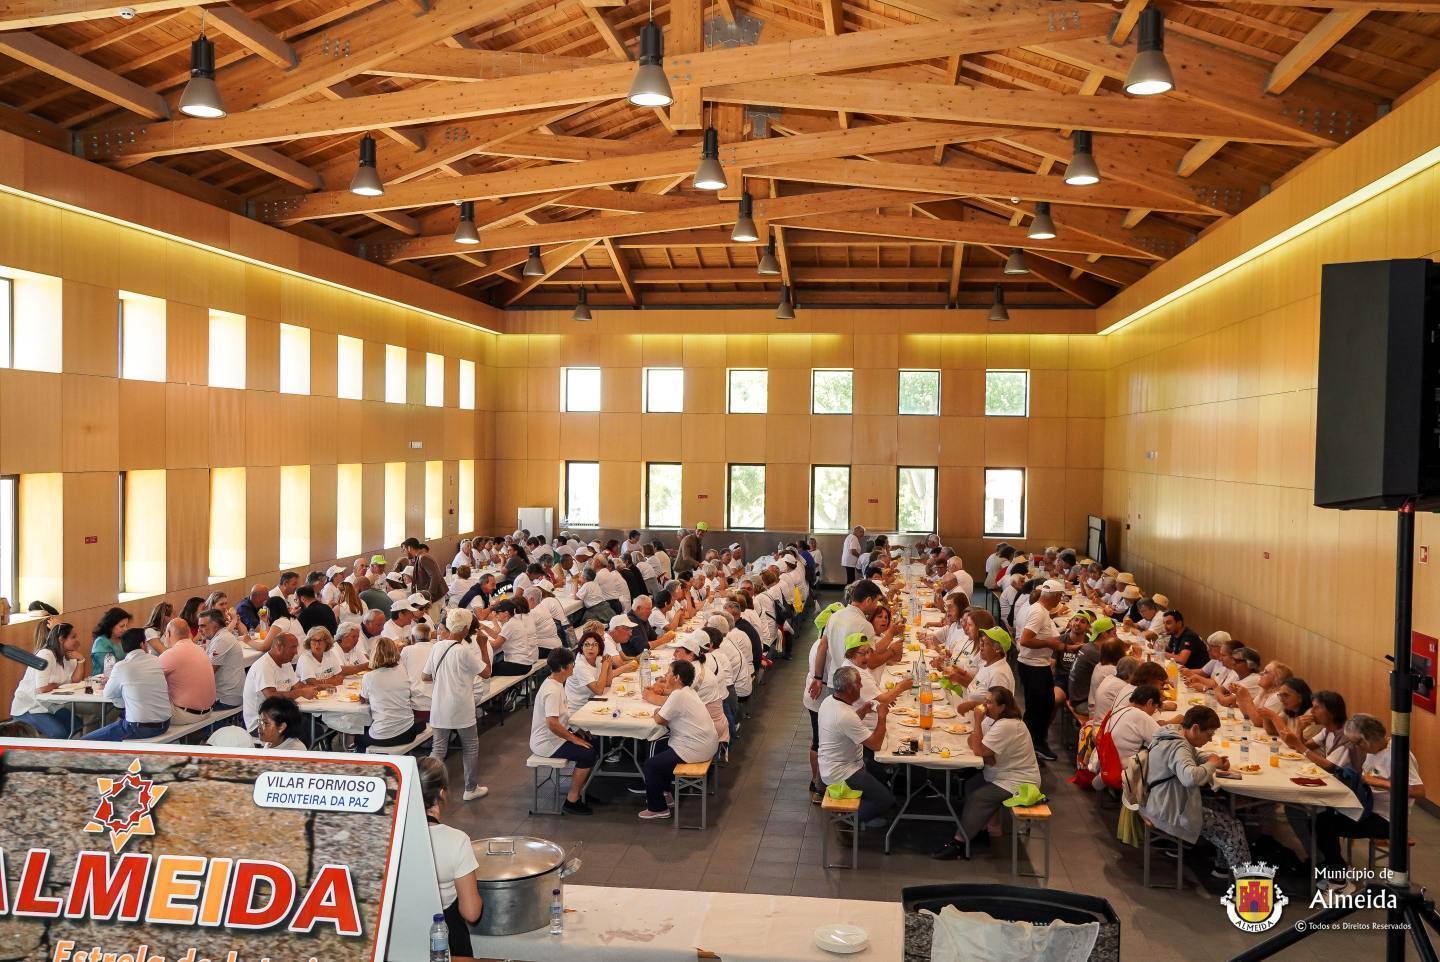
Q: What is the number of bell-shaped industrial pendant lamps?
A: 15